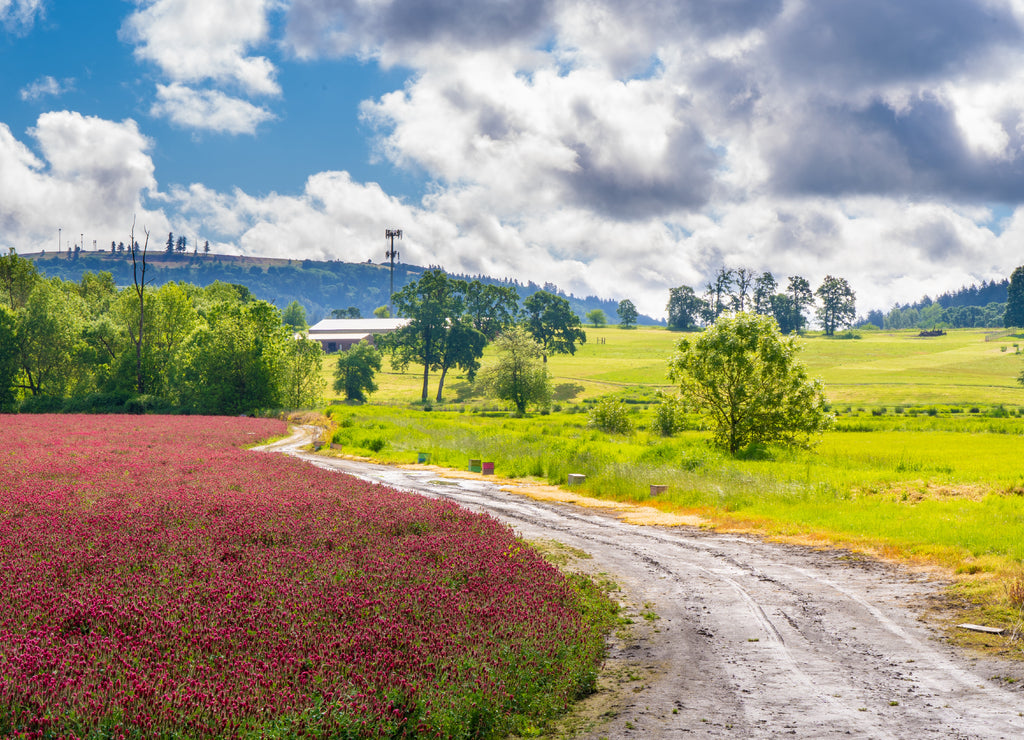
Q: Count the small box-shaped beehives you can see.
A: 5